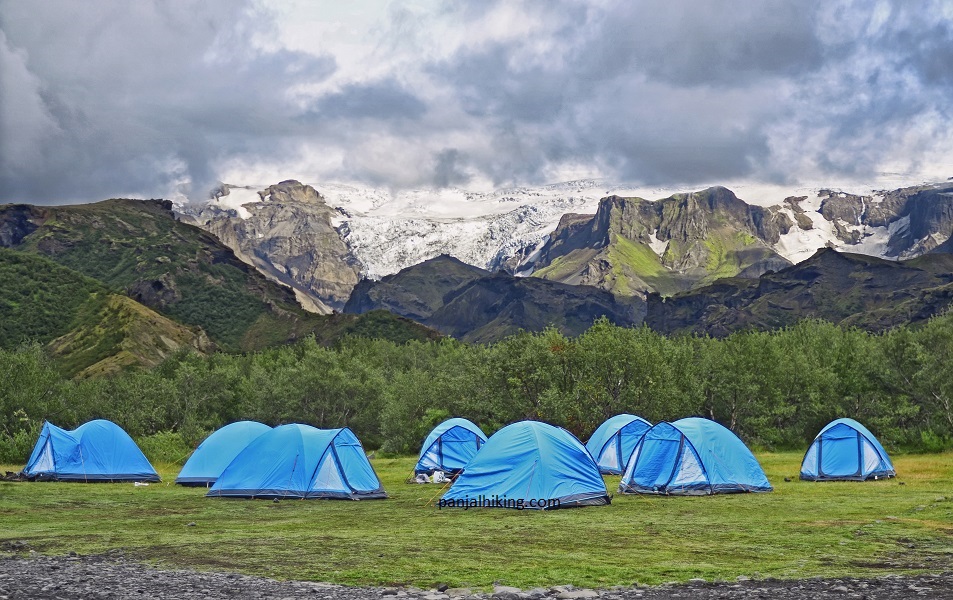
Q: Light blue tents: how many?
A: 8